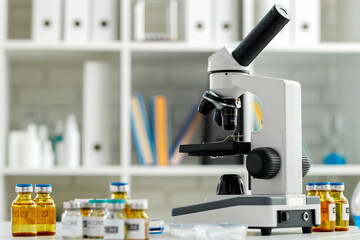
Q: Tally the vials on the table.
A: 11